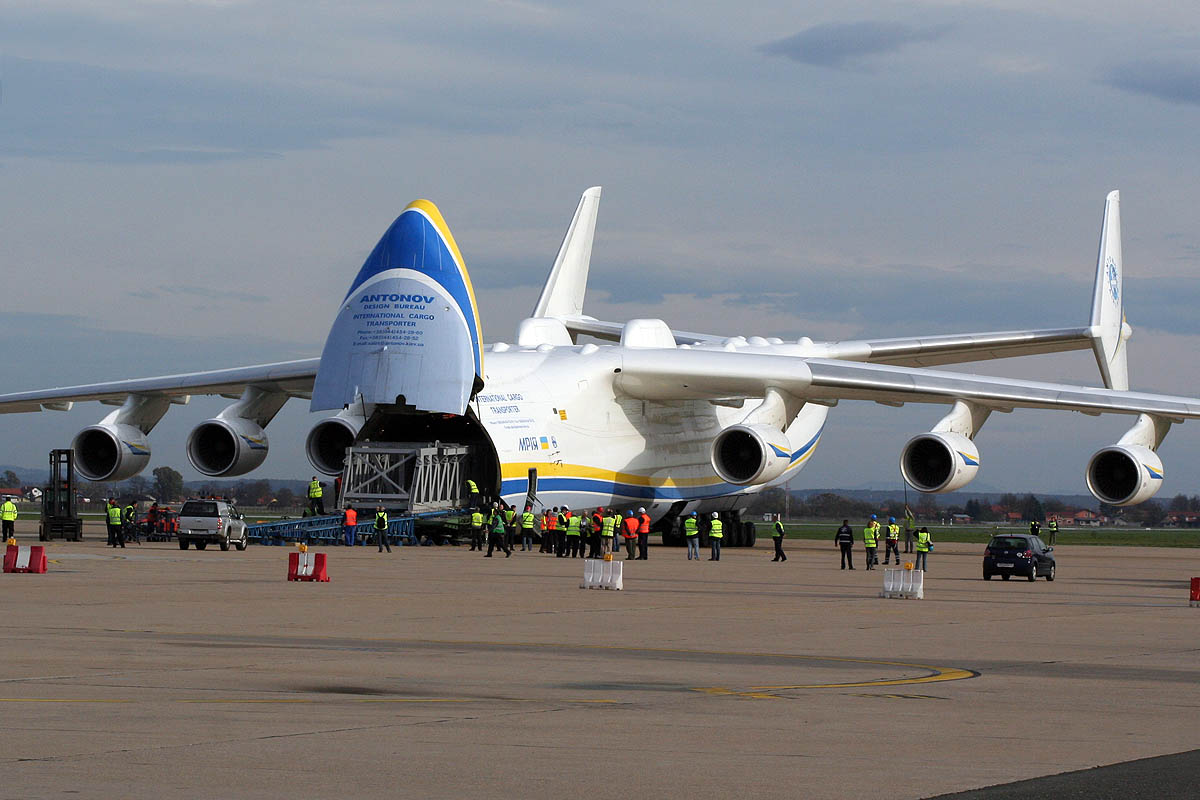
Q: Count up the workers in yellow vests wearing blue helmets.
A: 3